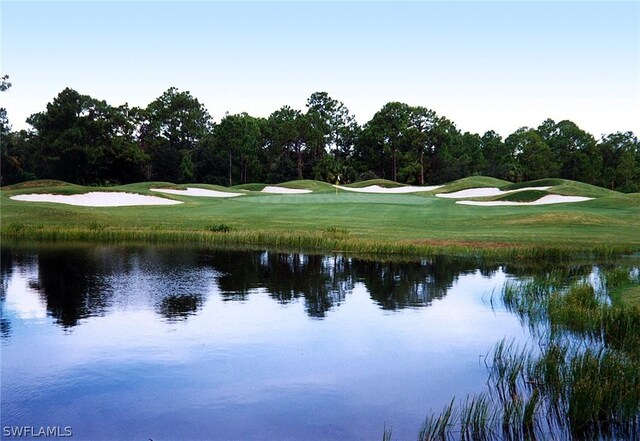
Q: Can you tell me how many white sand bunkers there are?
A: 6